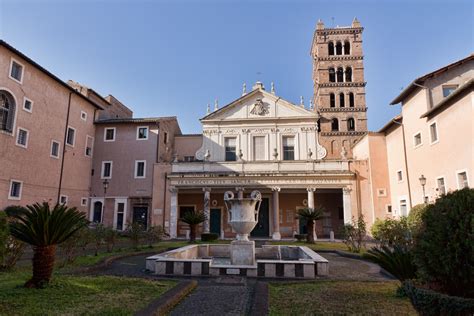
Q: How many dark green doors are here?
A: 3